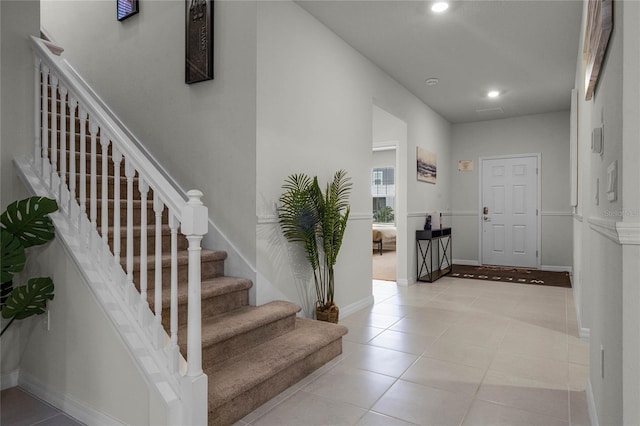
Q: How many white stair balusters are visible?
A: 13